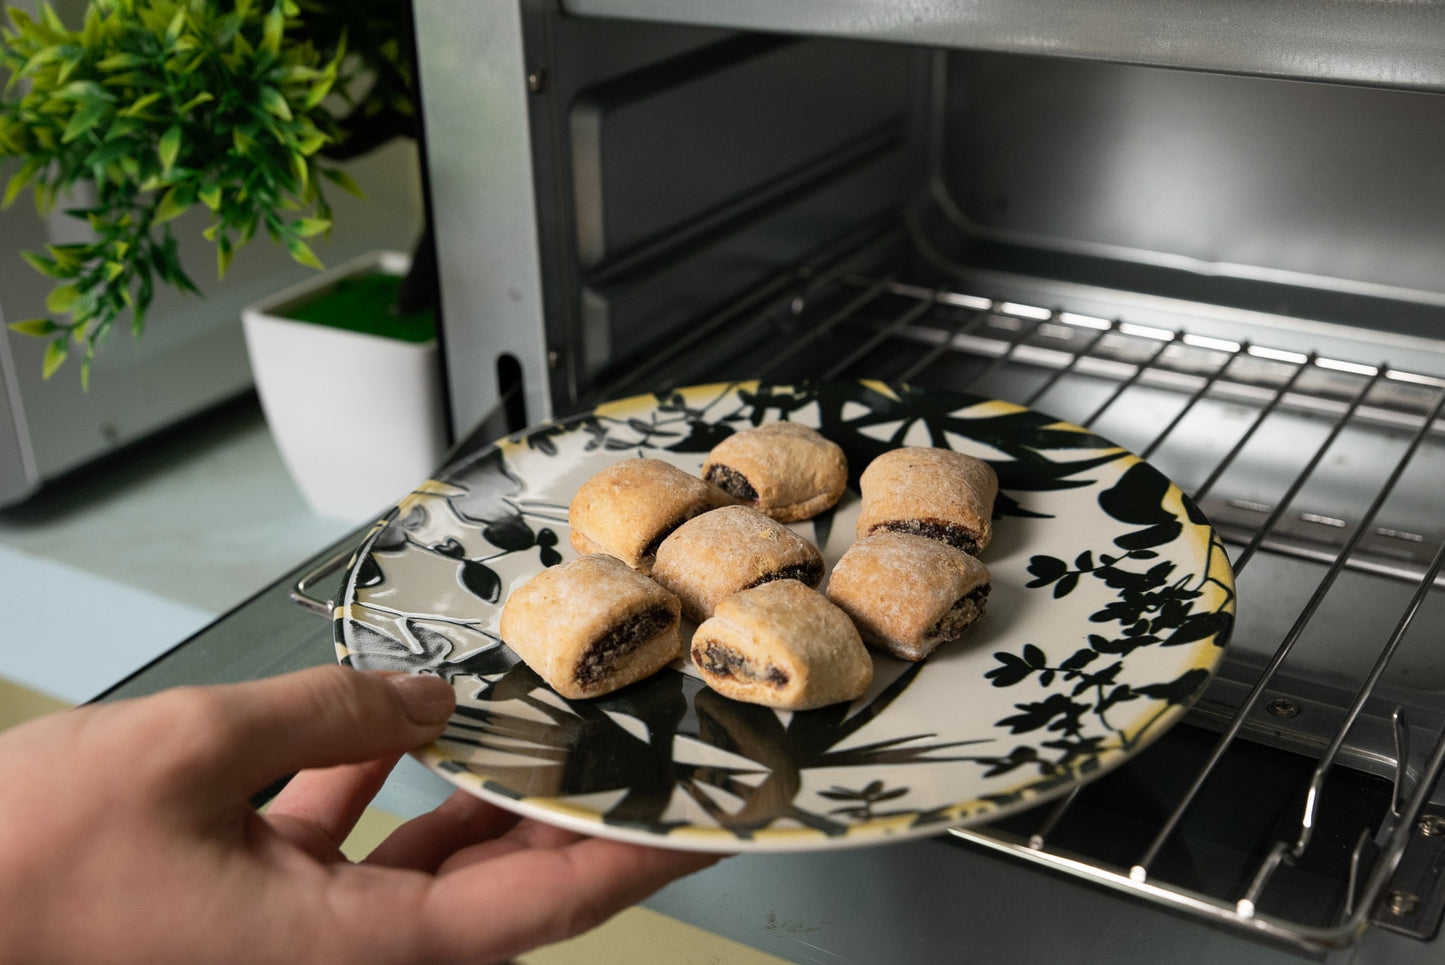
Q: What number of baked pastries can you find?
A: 7